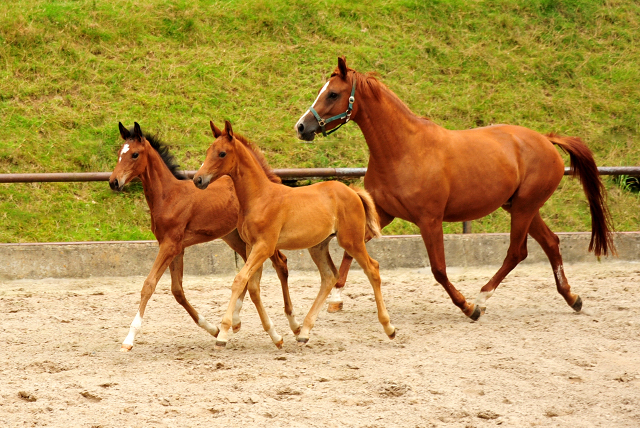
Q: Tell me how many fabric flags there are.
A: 0